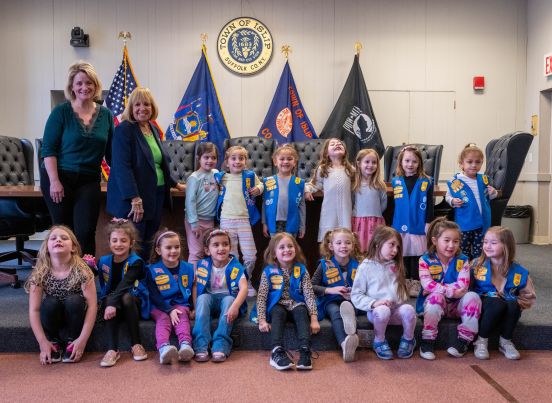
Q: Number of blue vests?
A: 11